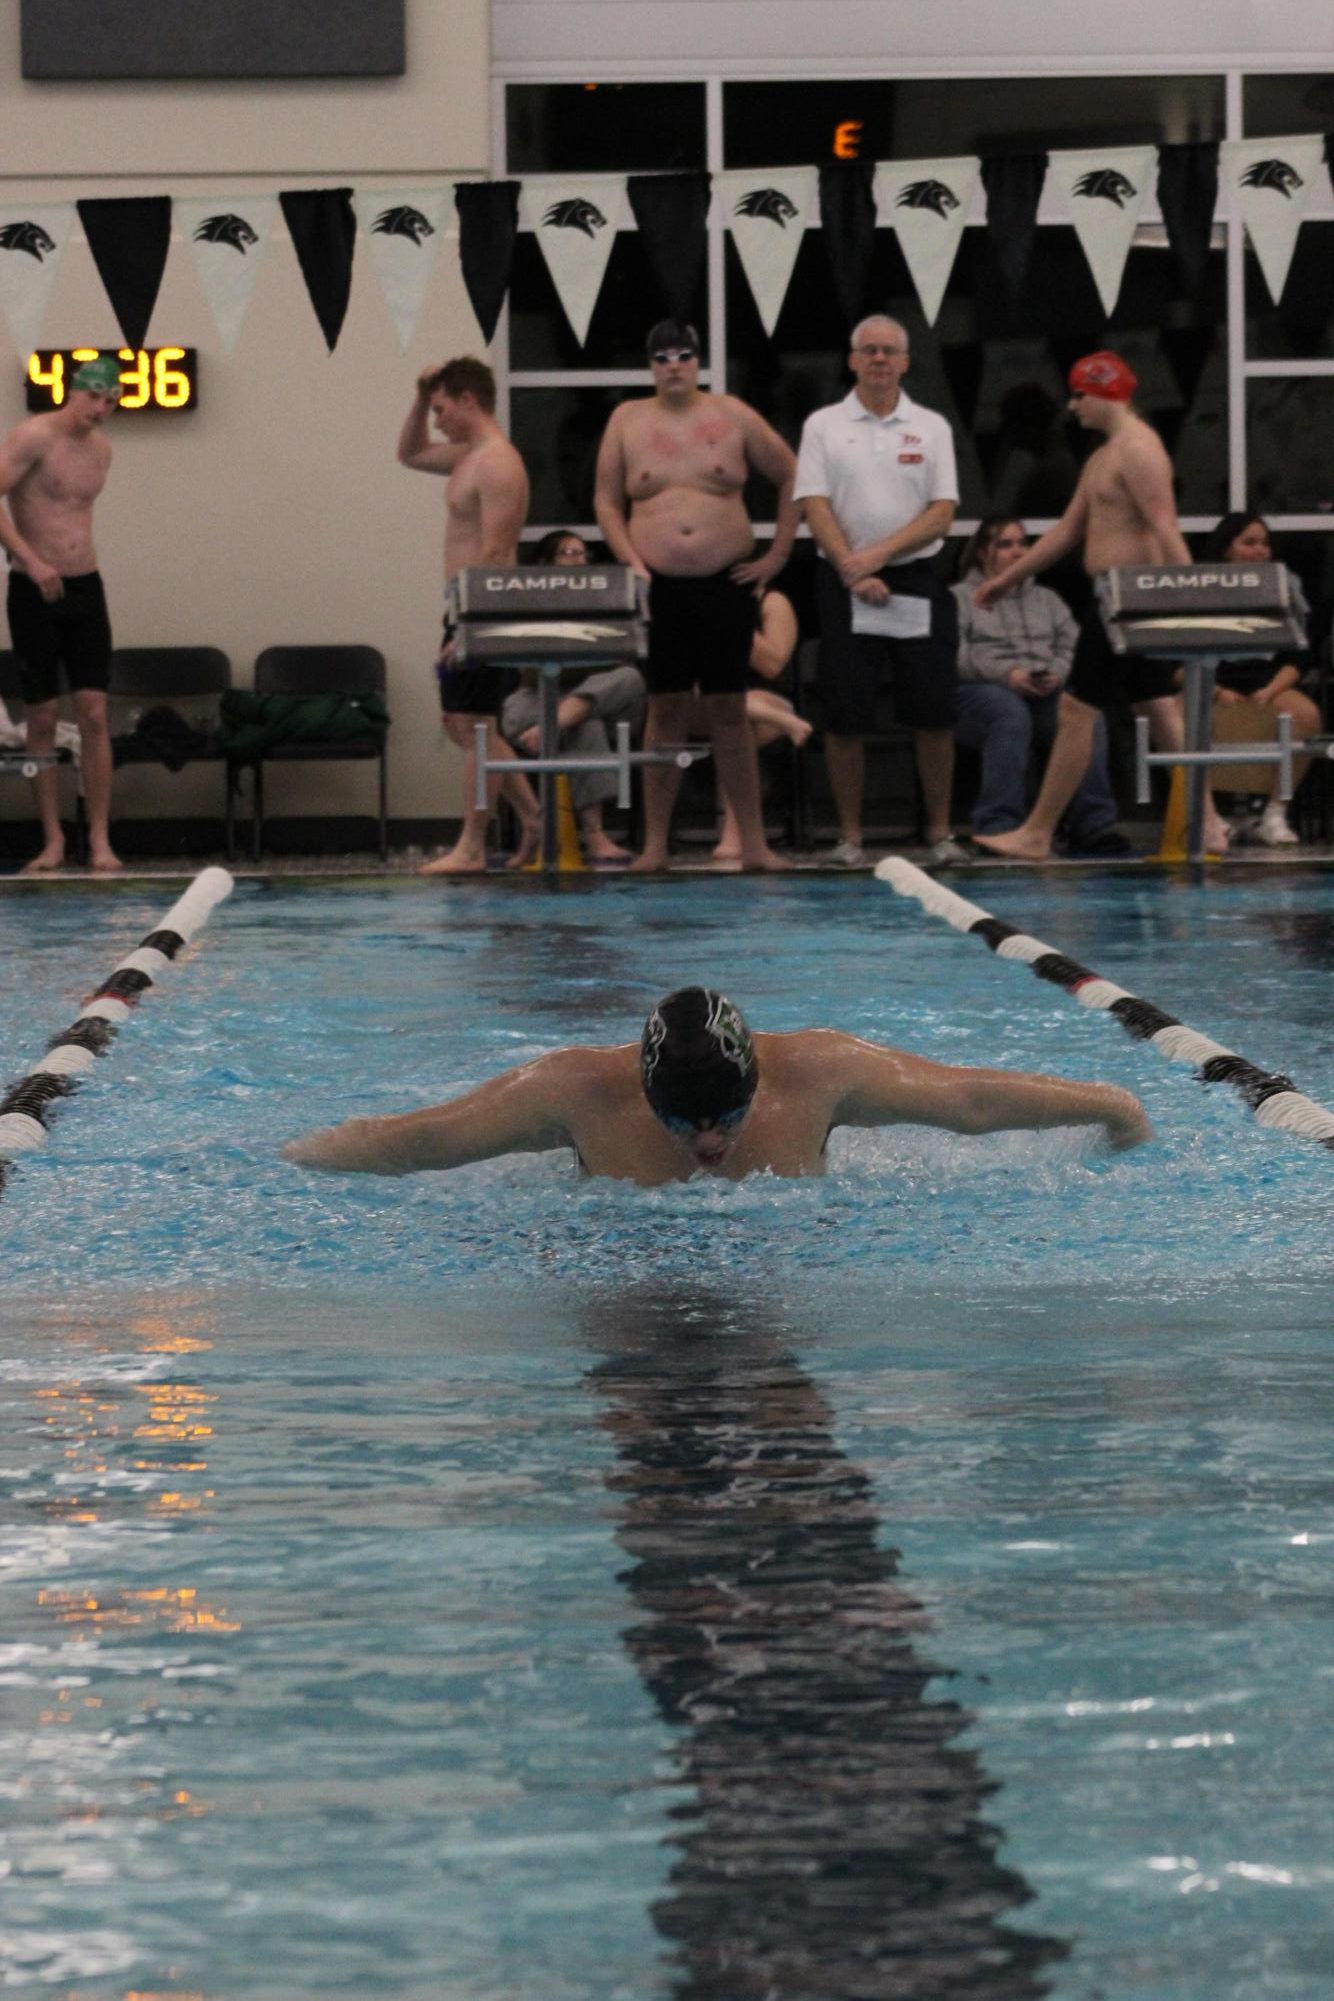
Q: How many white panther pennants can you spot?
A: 8